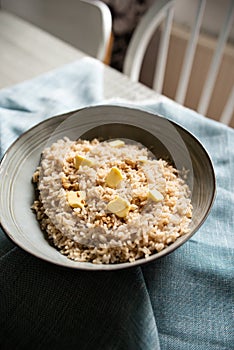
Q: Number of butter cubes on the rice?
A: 6